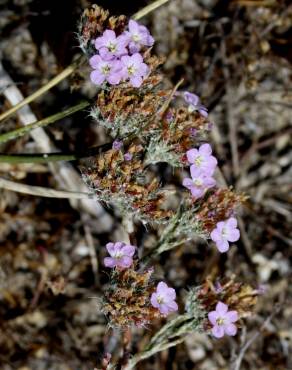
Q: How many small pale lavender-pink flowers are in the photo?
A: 11